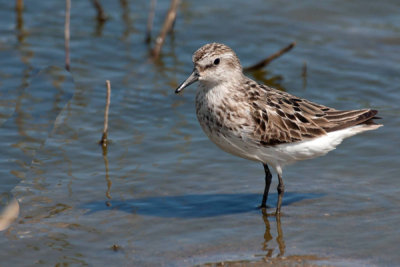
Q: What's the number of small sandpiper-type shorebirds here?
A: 1